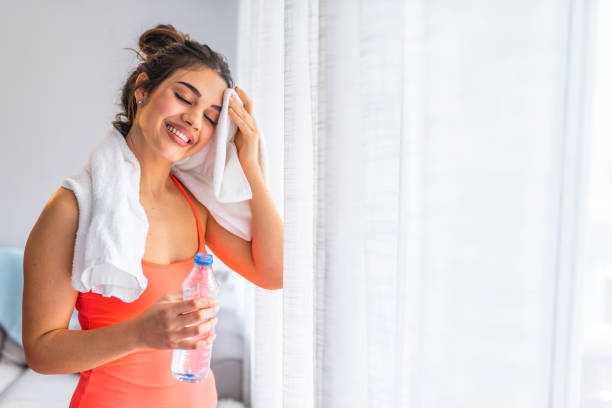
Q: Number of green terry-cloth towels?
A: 0